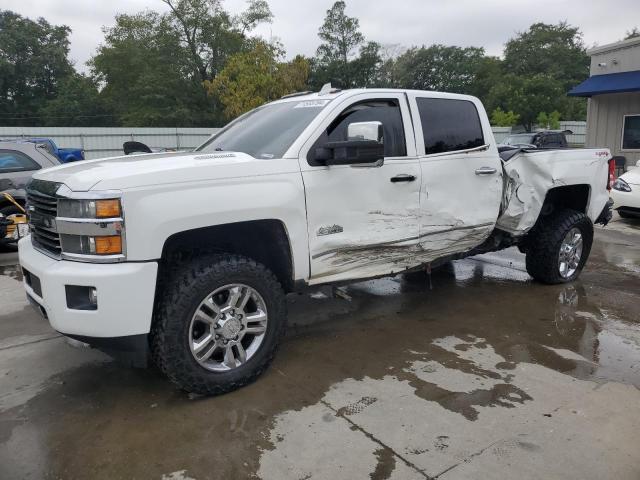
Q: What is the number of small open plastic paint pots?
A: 0